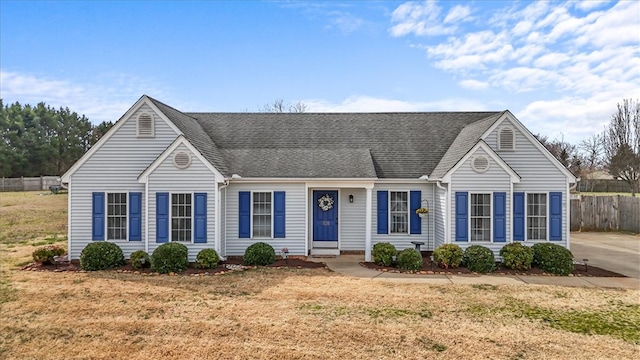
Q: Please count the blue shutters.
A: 12